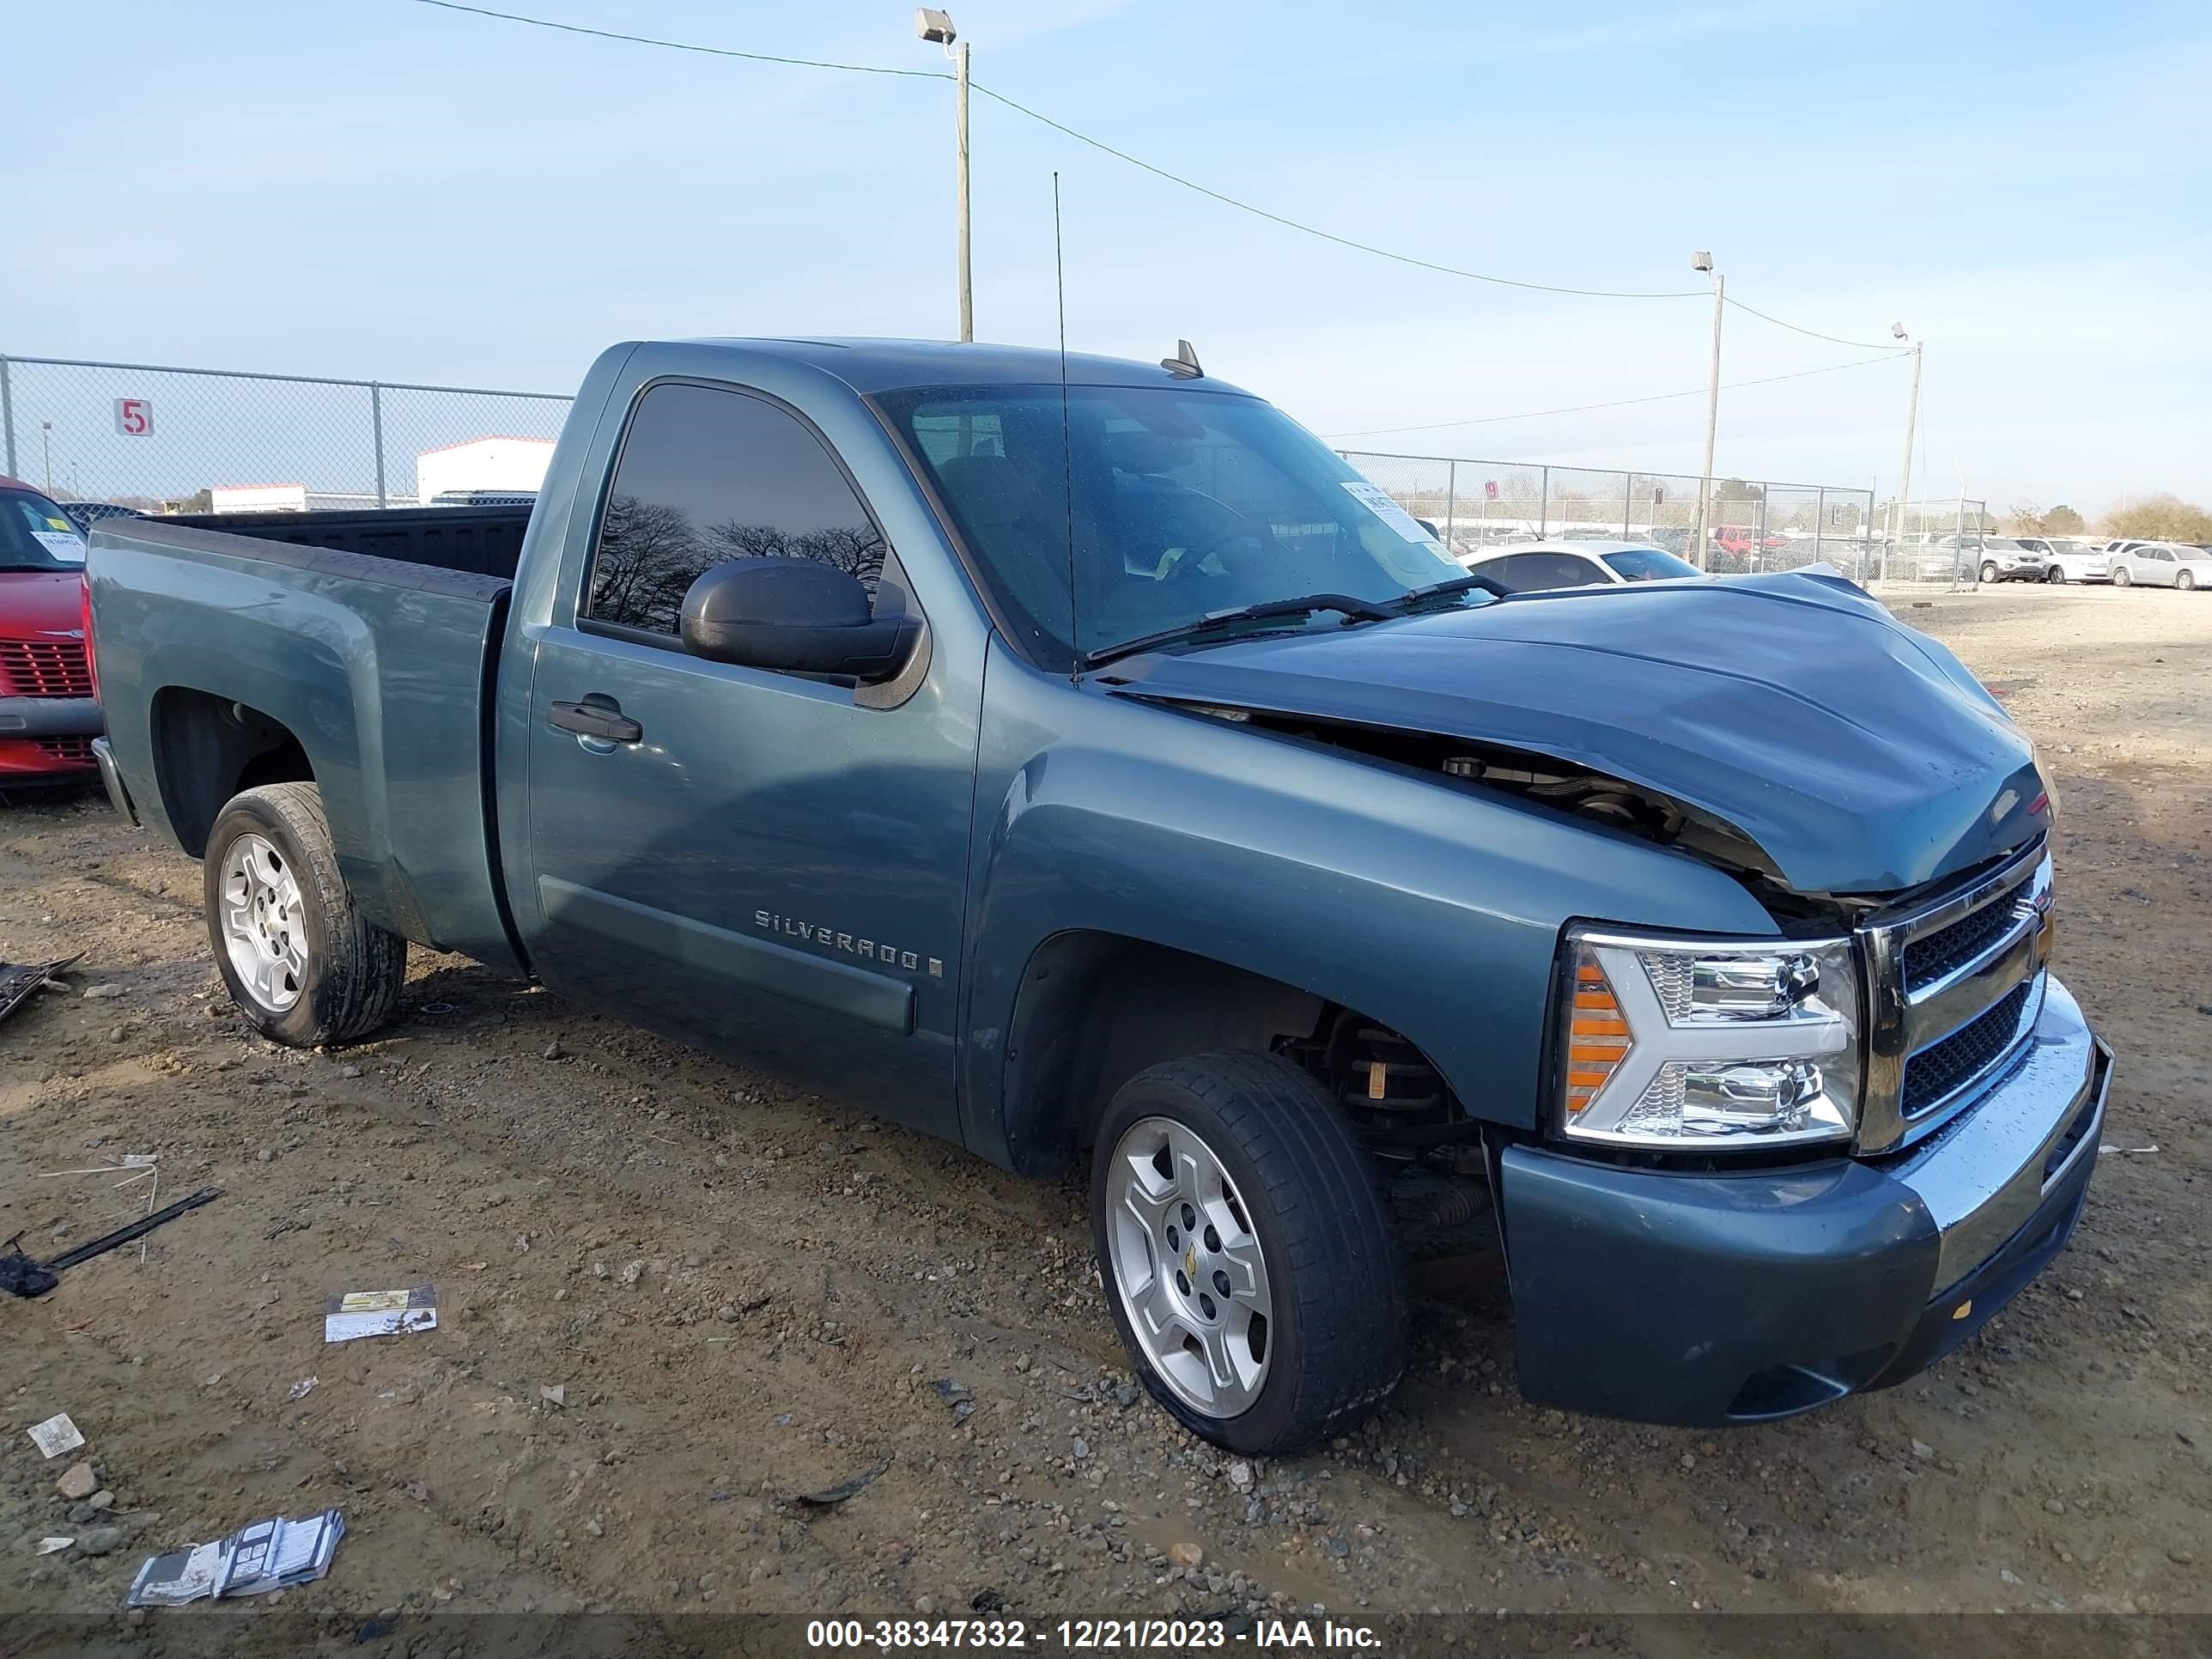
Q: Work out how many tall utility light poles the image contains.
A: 3